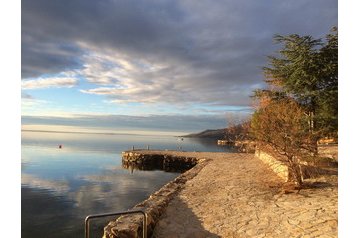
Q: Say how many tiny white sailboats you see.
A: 0